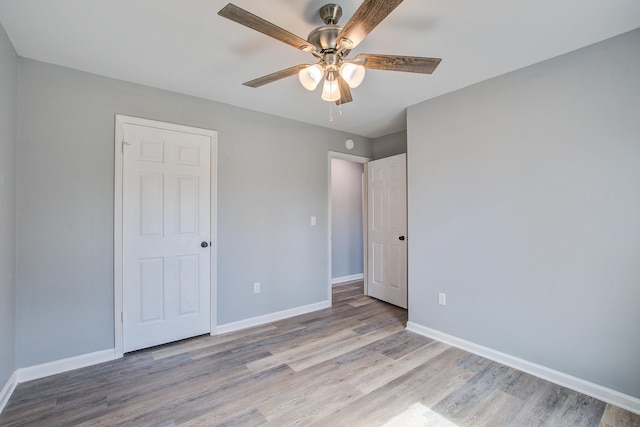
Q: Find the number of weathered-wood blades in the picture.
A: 5